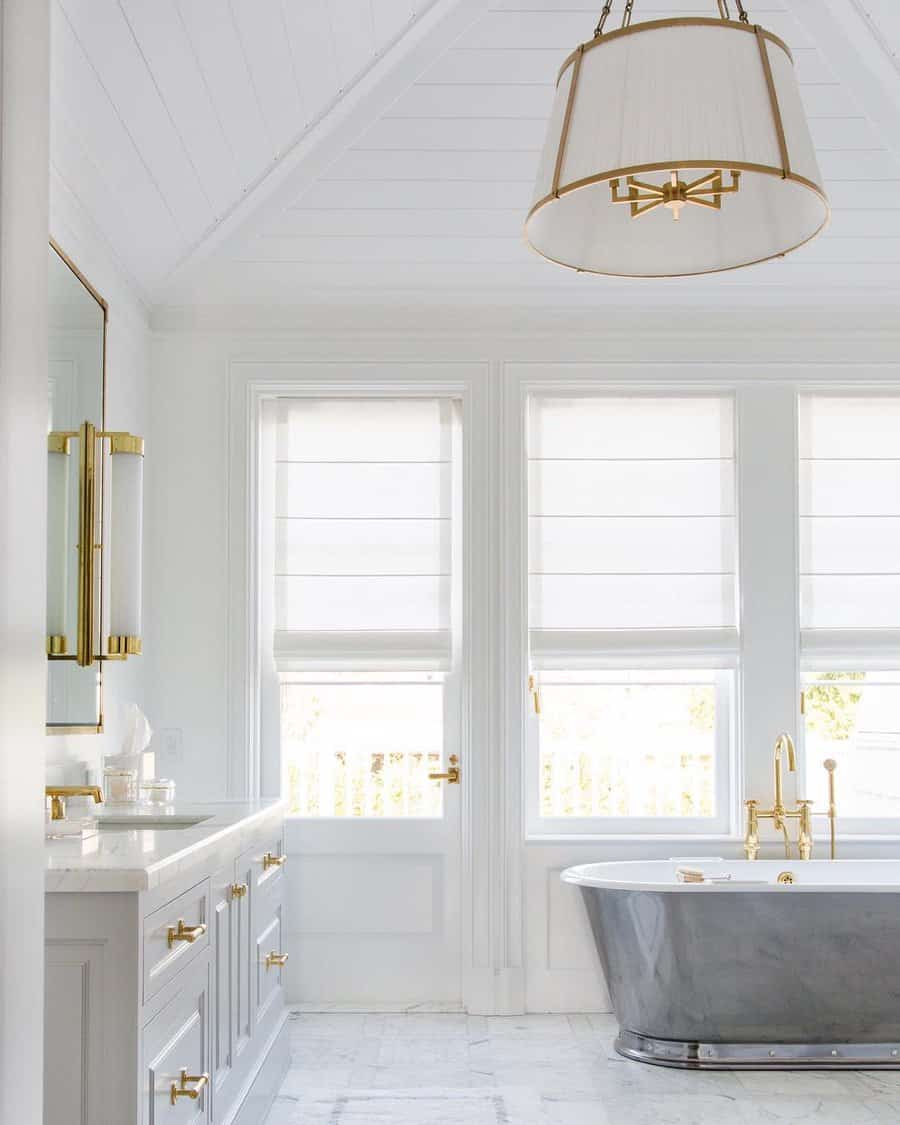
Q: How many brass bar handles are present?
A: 4